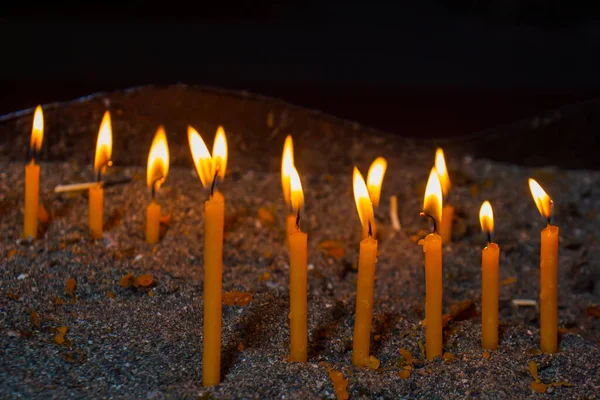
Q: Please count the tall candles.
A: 6